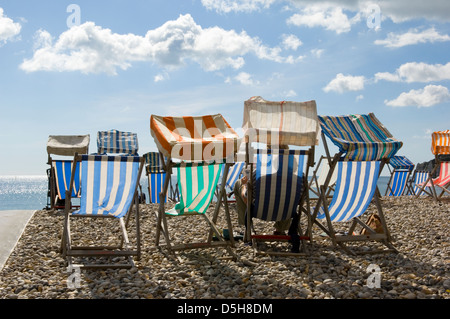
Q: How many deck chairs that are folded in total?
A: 0